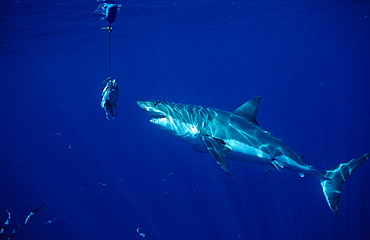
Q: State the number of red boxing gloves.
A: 0